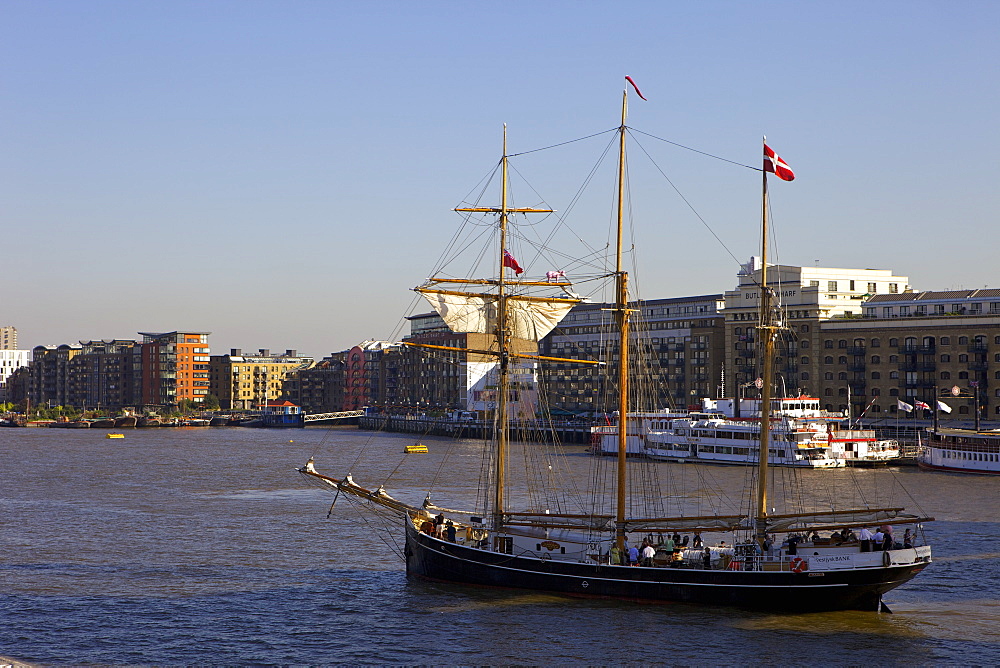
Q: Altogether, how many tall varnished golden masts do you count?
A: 3